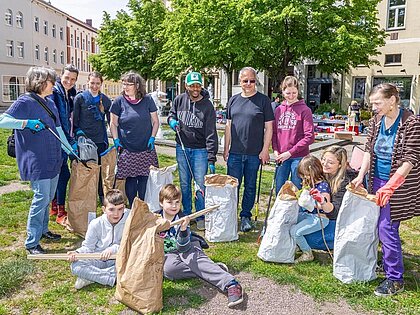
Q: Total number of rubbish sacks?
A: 7